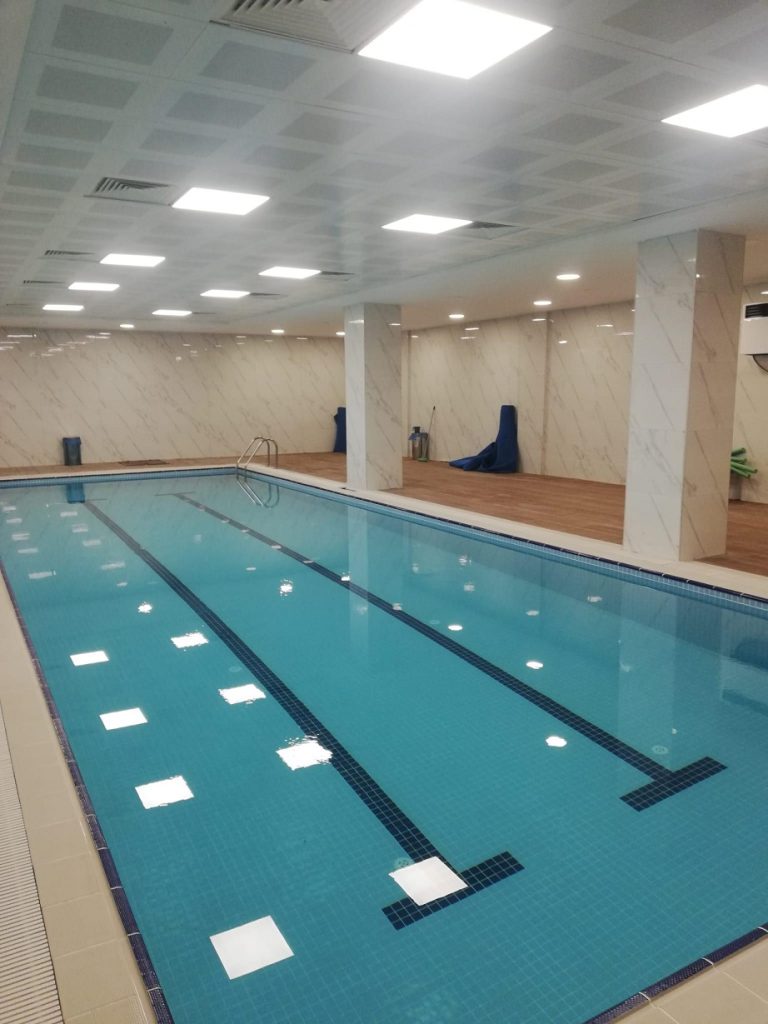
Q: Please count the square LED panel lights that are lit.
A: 10